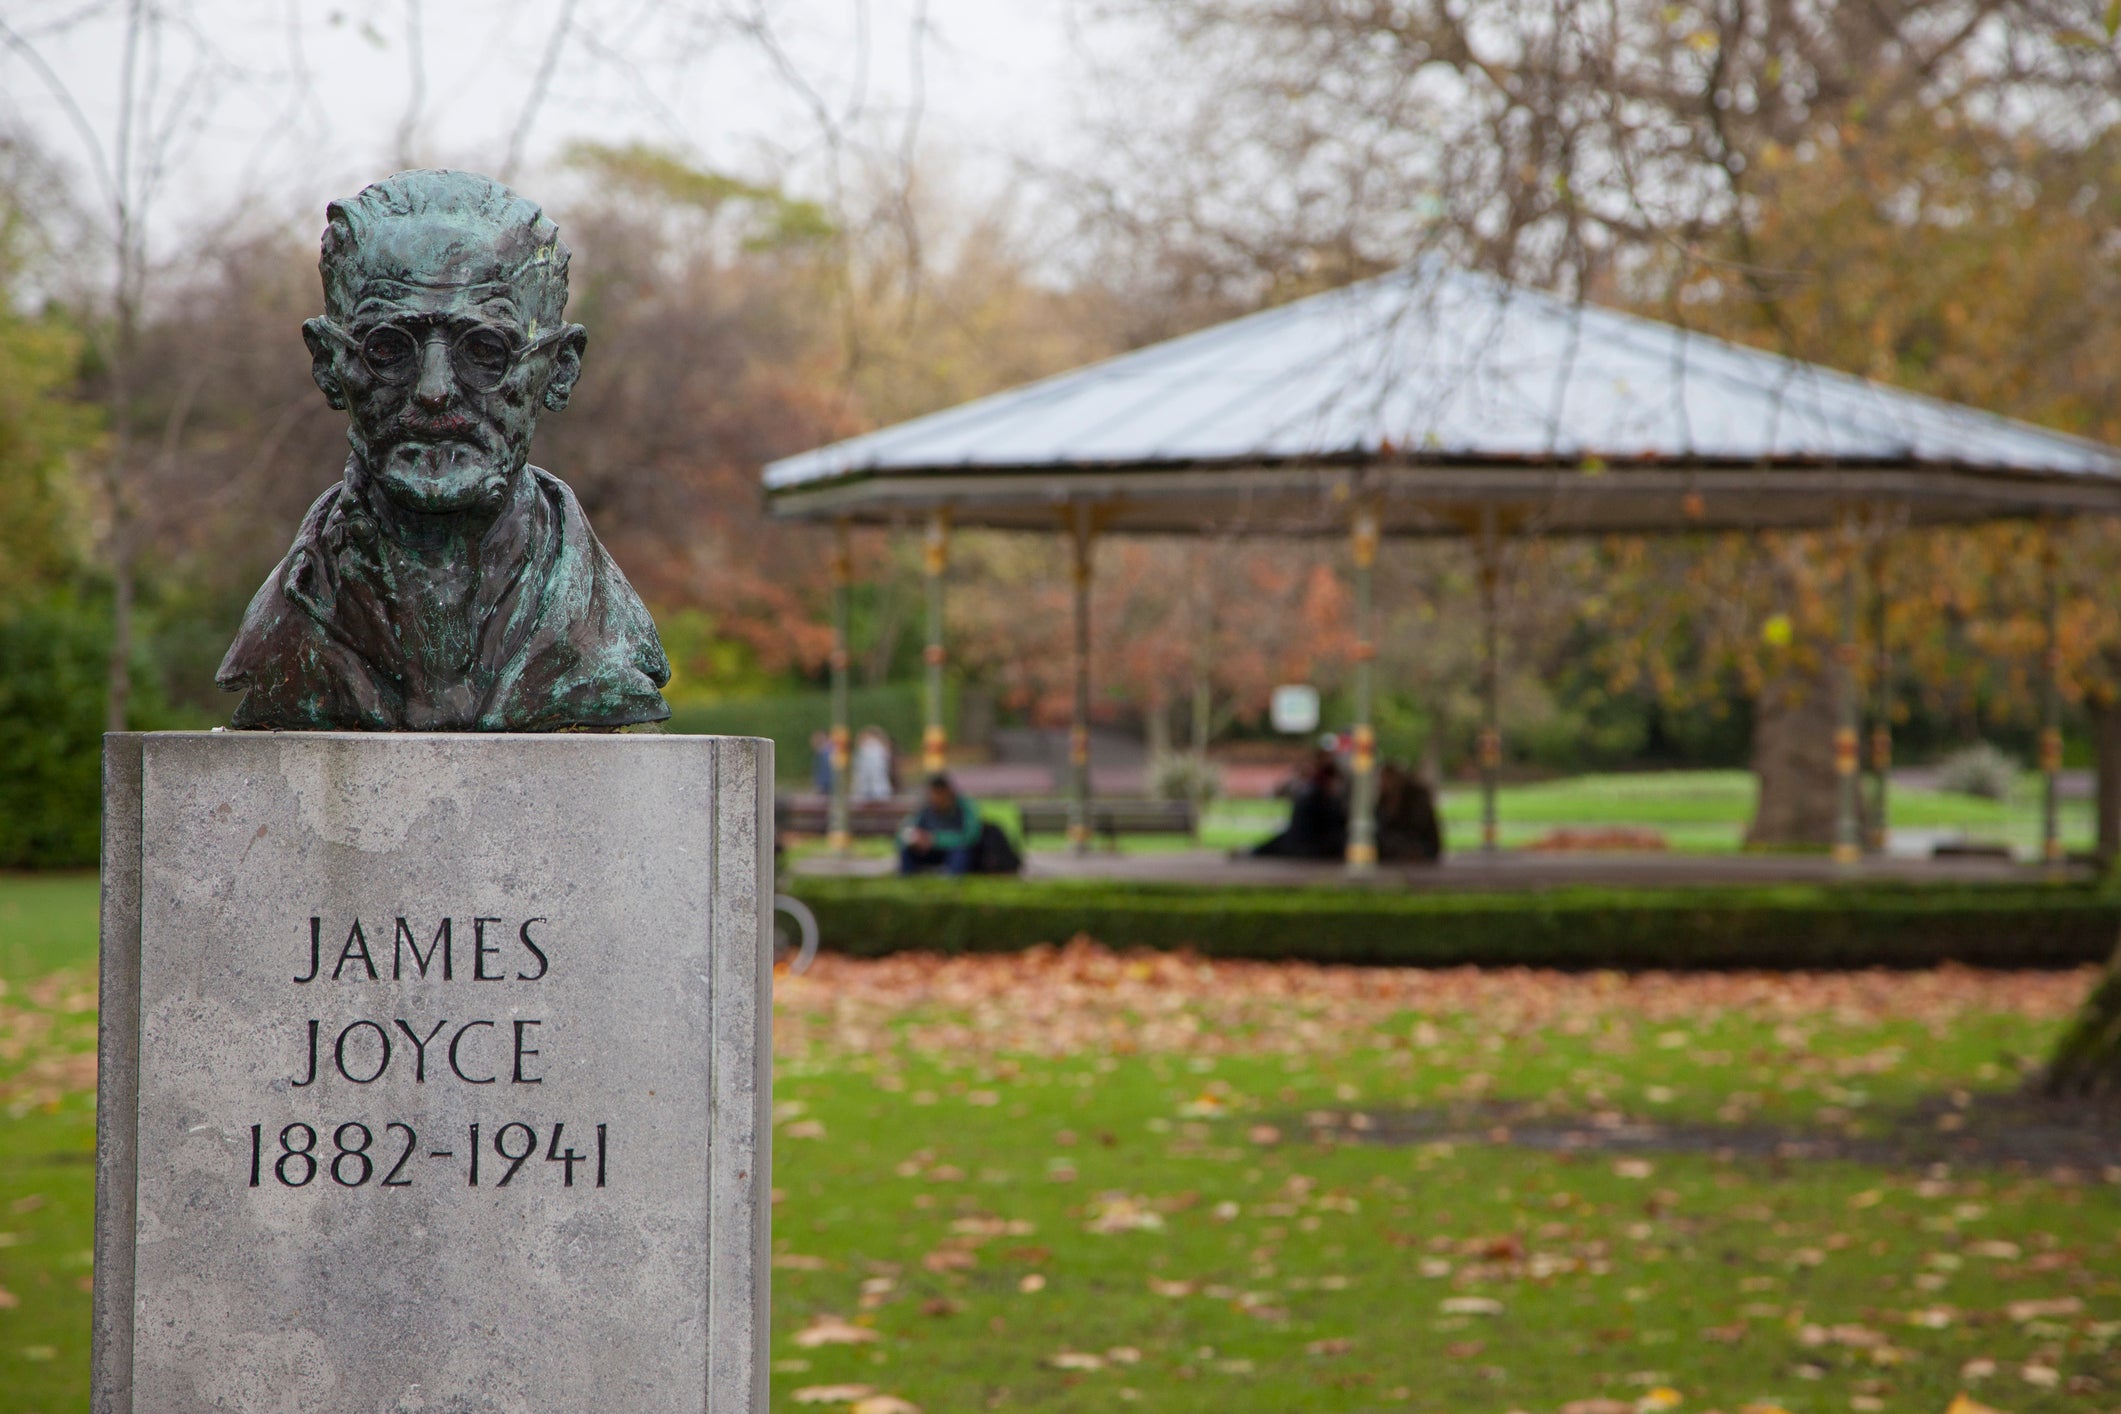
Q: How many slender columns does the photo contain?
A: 8